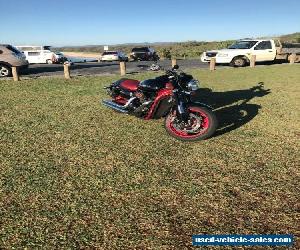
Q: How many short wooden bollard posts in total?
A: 7